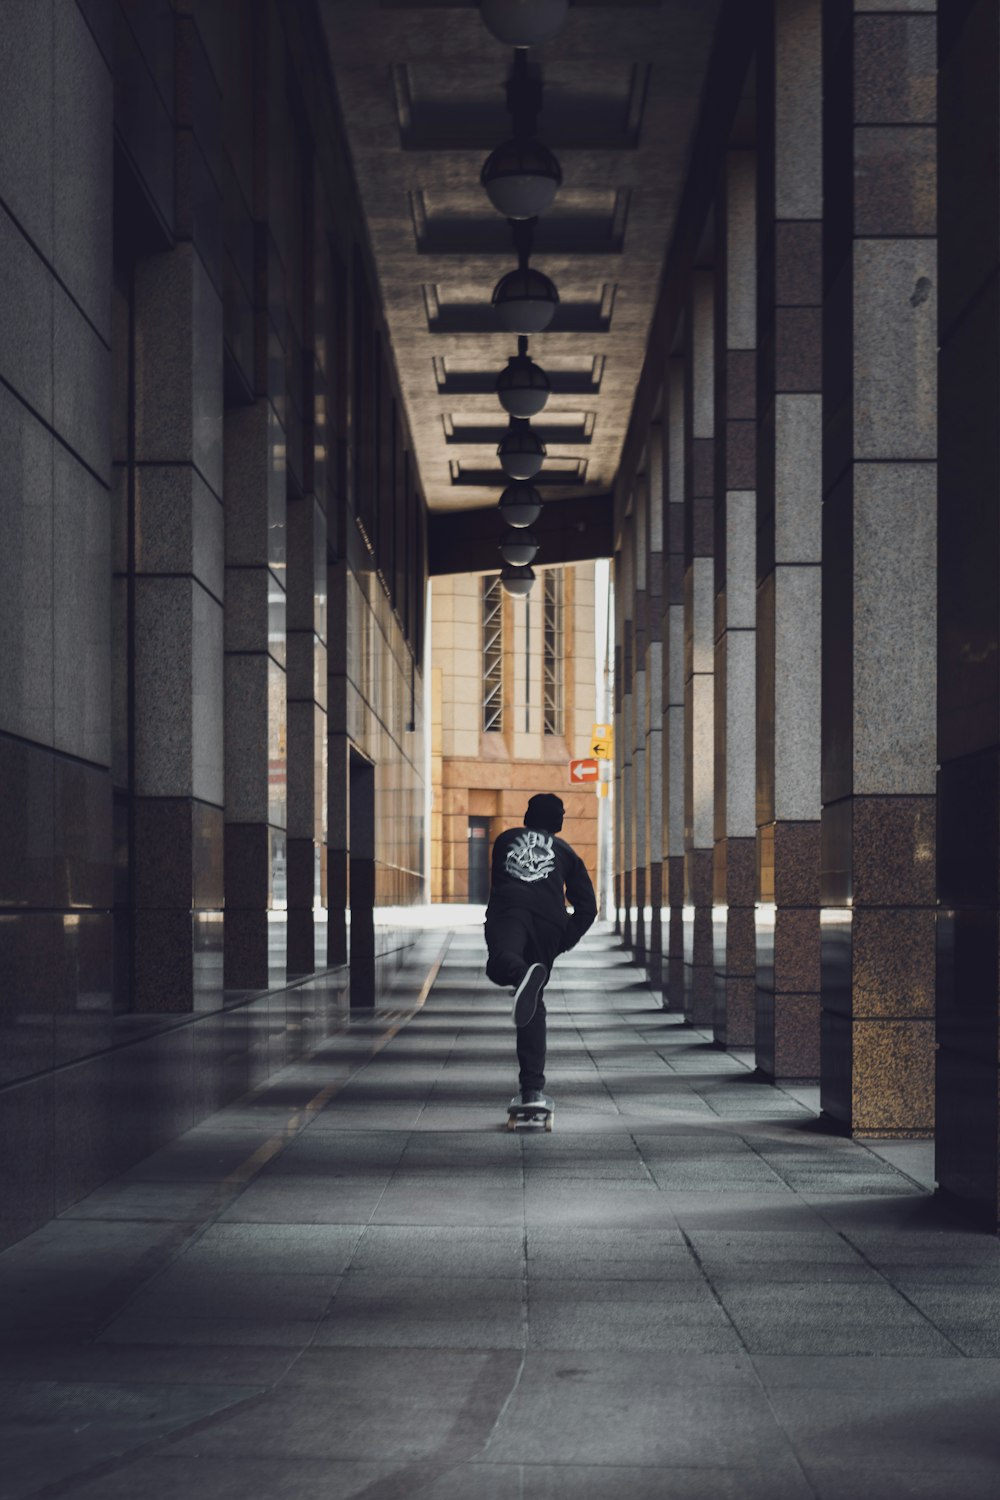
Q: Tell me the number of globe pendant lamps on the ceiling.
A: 8